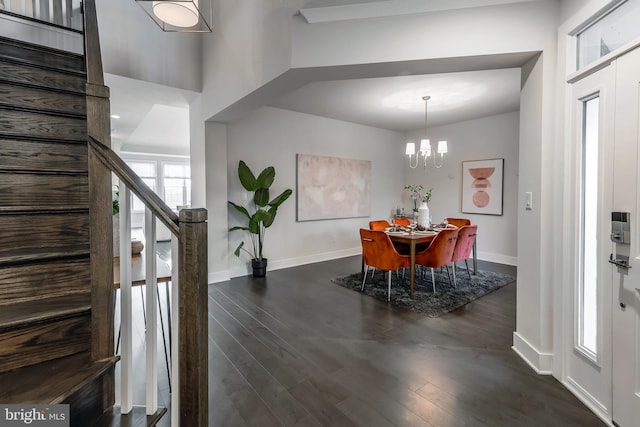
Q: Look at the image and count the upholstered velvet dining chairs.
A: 6